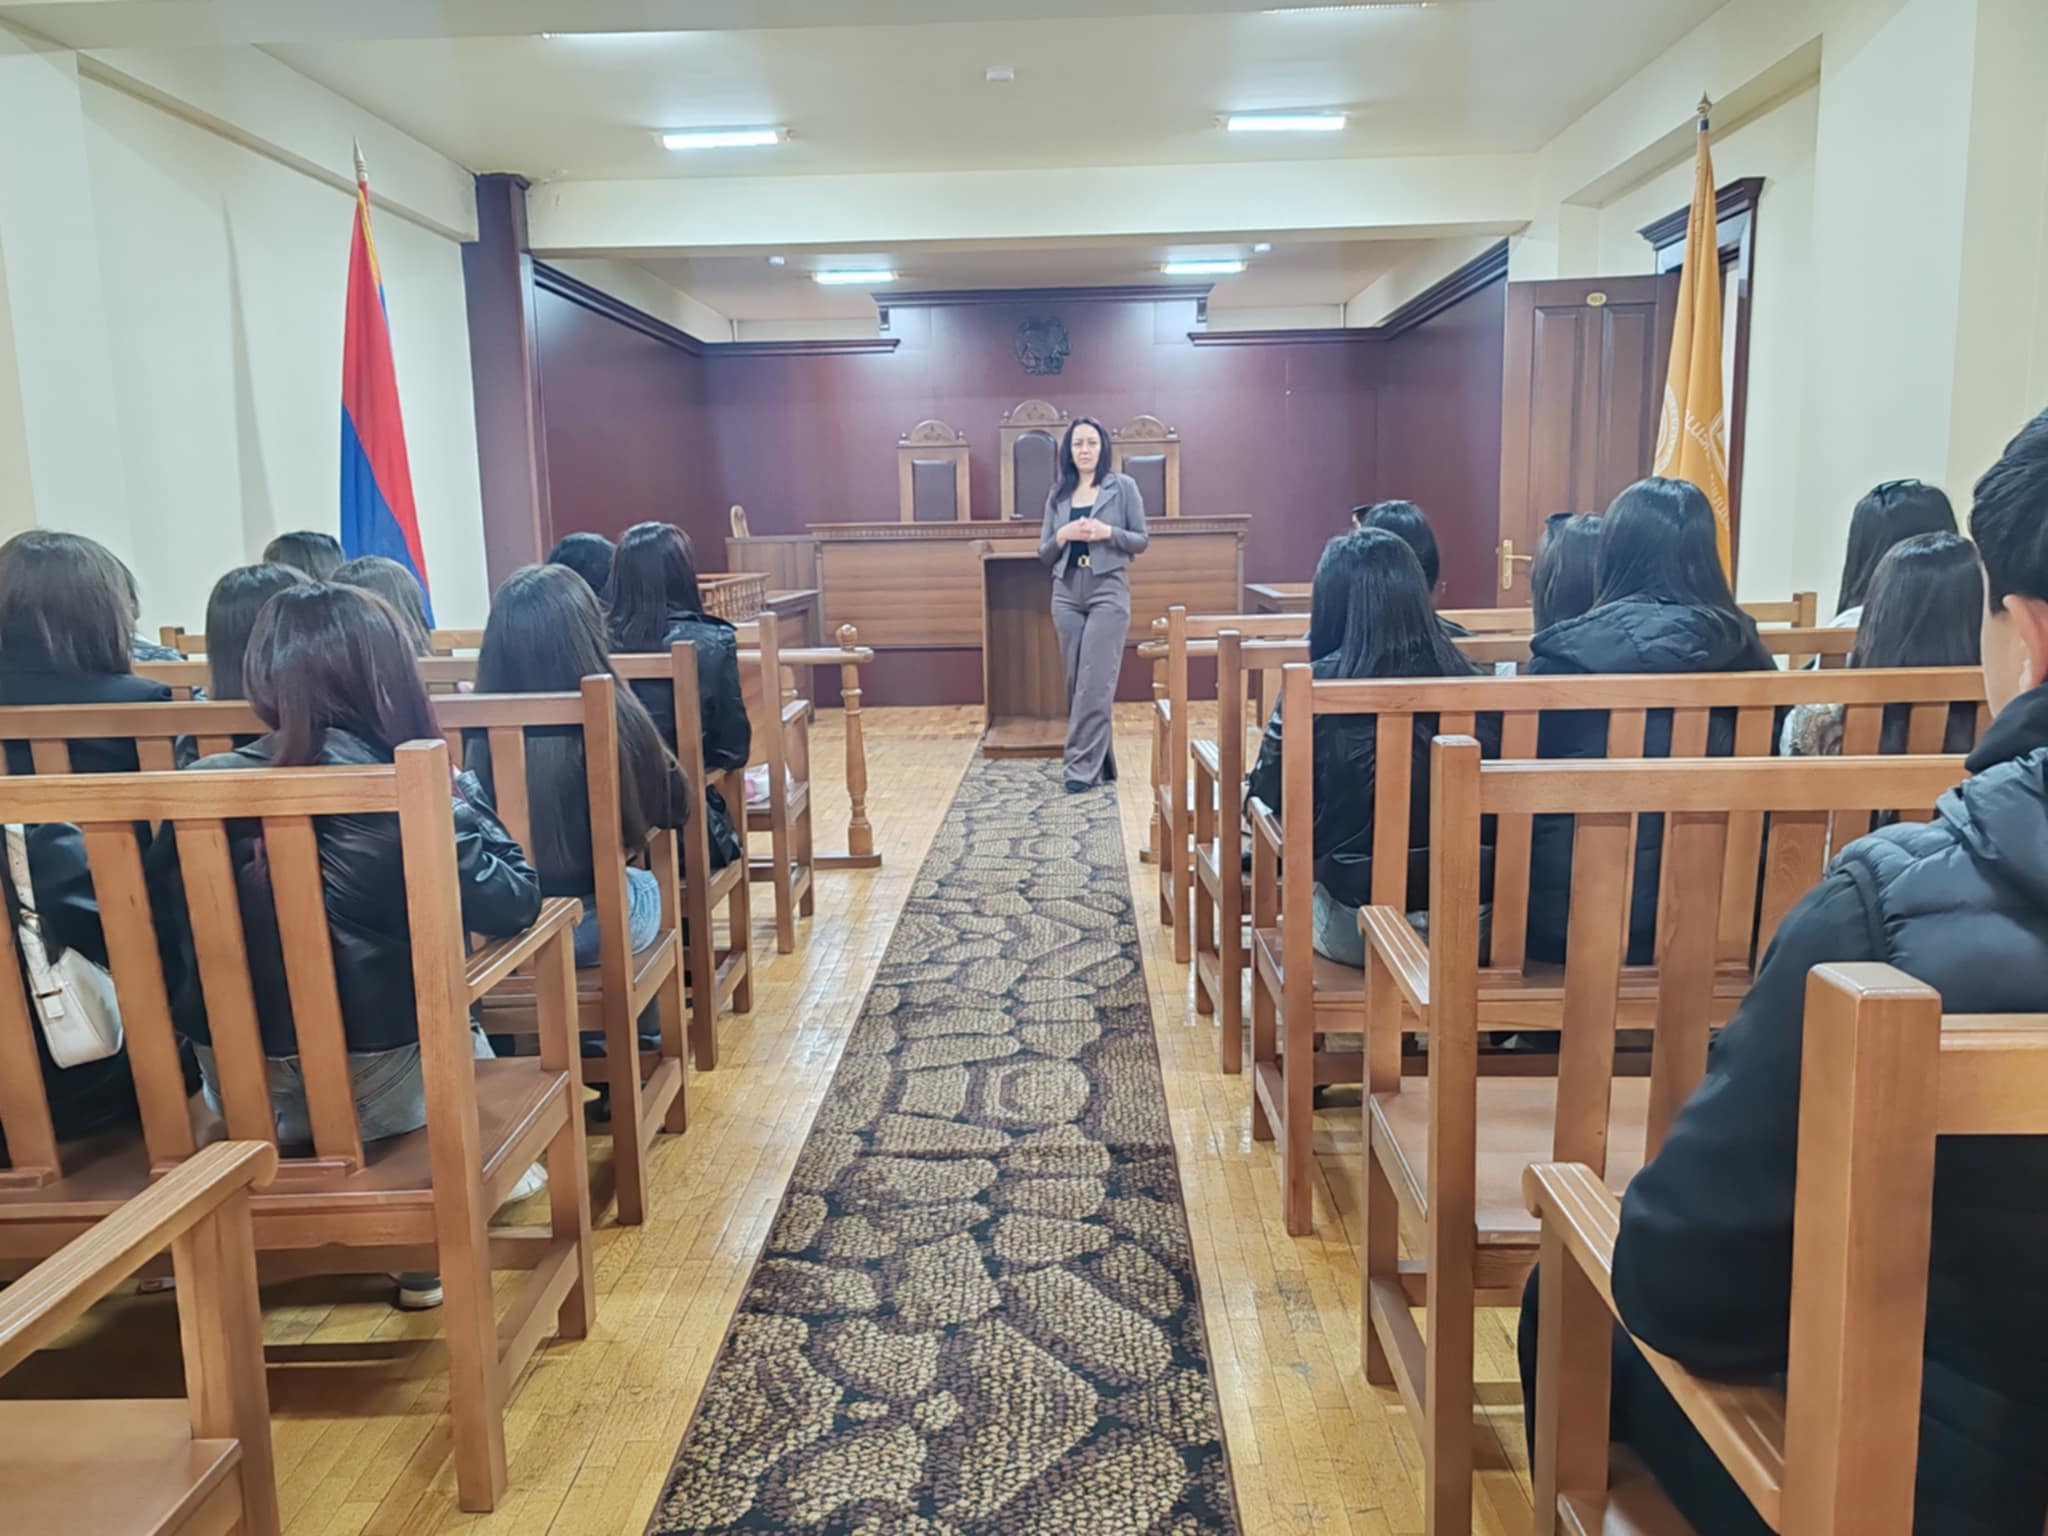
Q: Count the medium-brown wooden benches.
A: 10